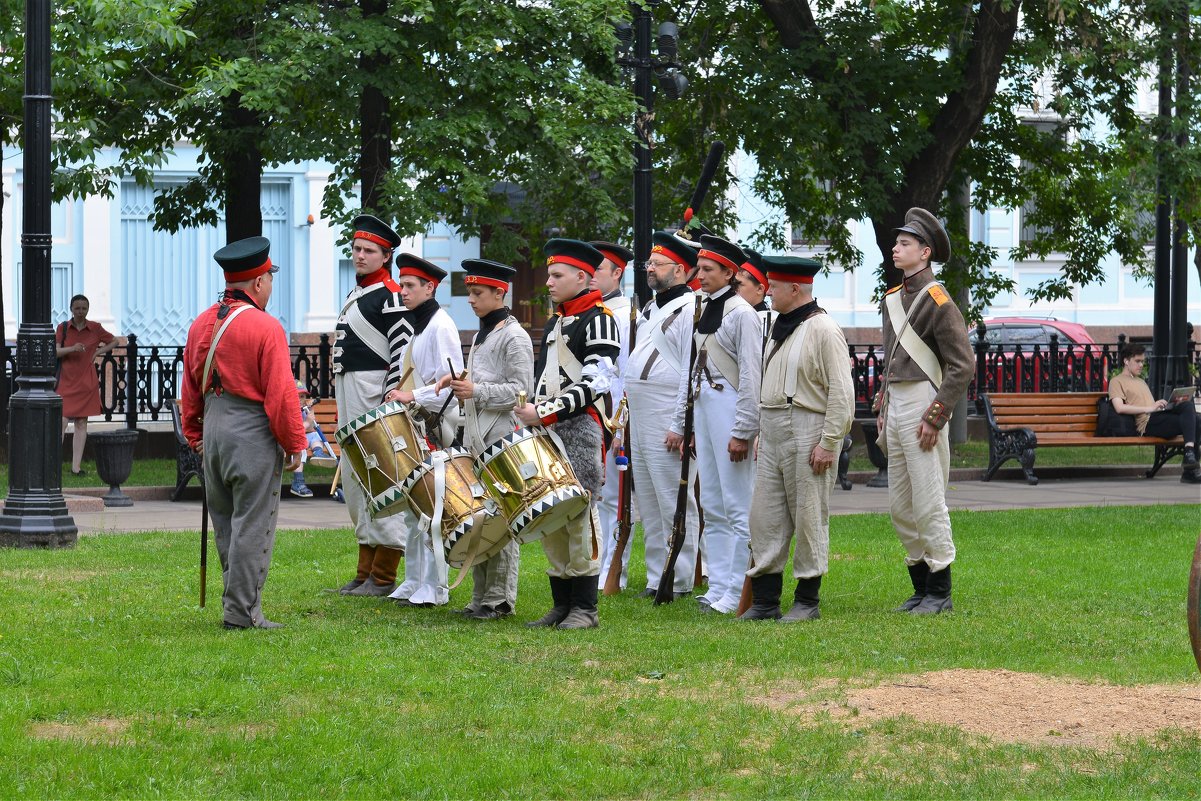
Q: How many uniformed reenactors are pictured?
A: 12